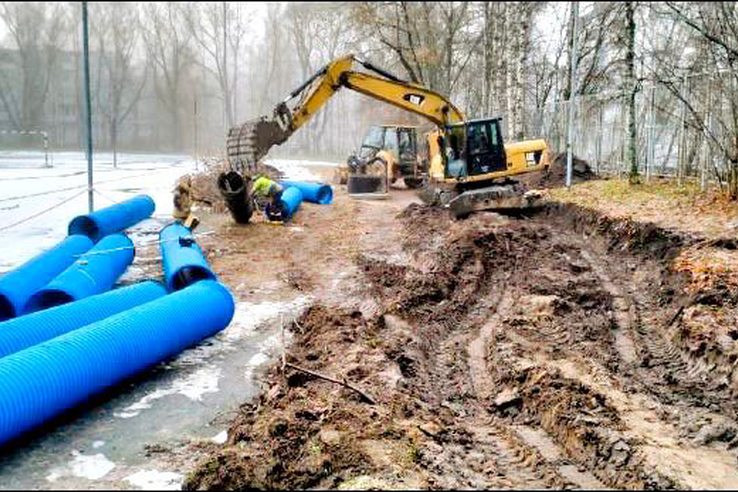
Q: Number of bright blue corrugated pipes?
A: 8